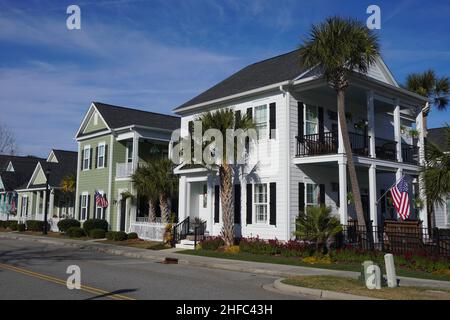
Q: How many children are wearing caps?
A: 0